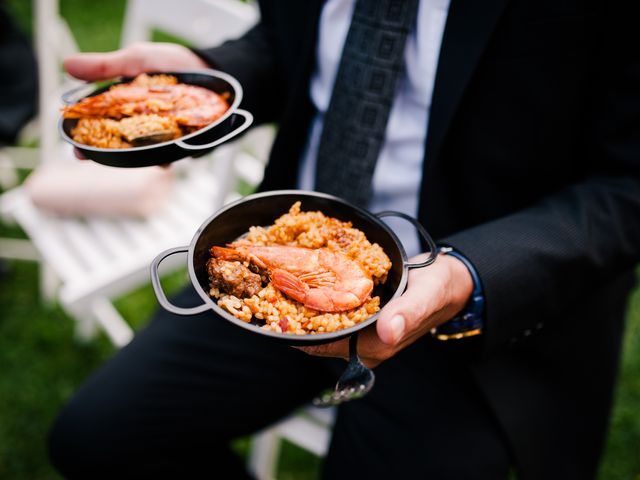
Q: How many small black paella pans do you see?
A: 2